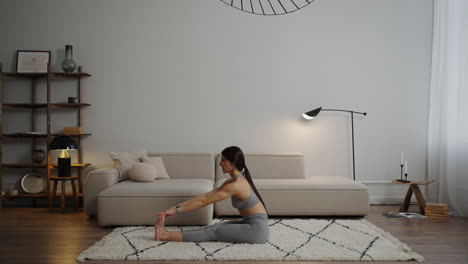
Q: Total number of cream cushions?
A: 3